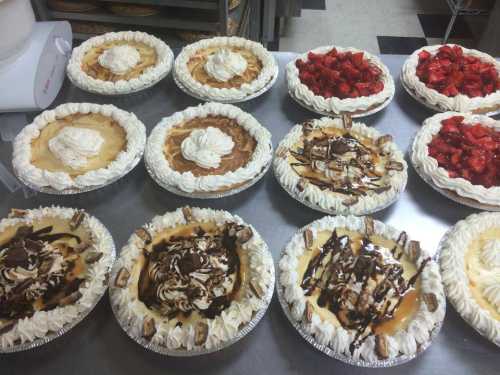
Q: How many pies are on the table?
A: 12